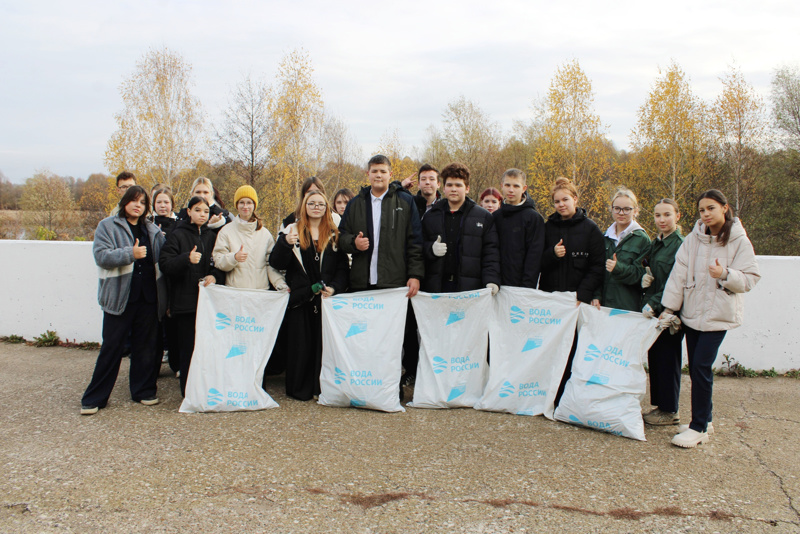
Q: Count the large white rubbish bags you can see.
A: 5